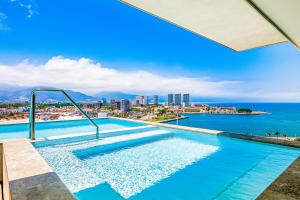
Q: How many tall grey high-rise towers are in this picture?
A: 3